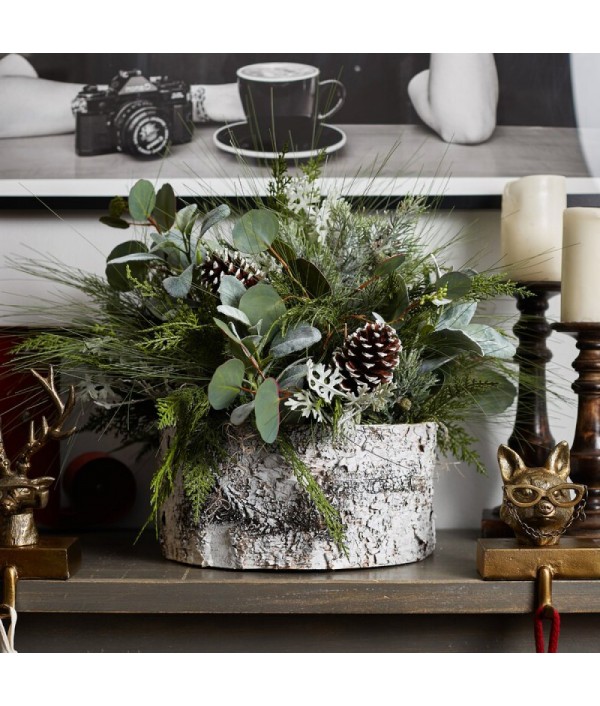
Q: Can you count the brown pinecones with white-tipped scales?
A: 2